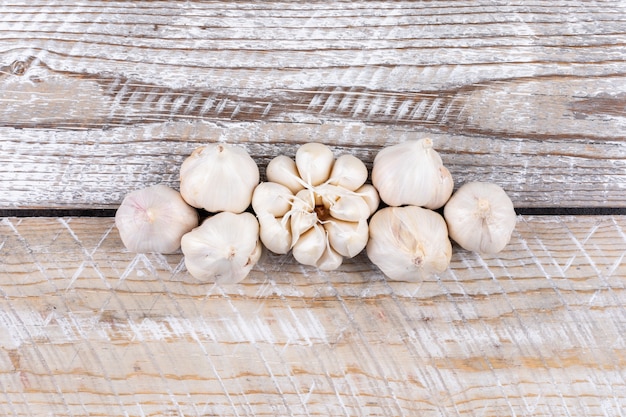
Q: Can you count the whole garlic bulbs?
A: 6